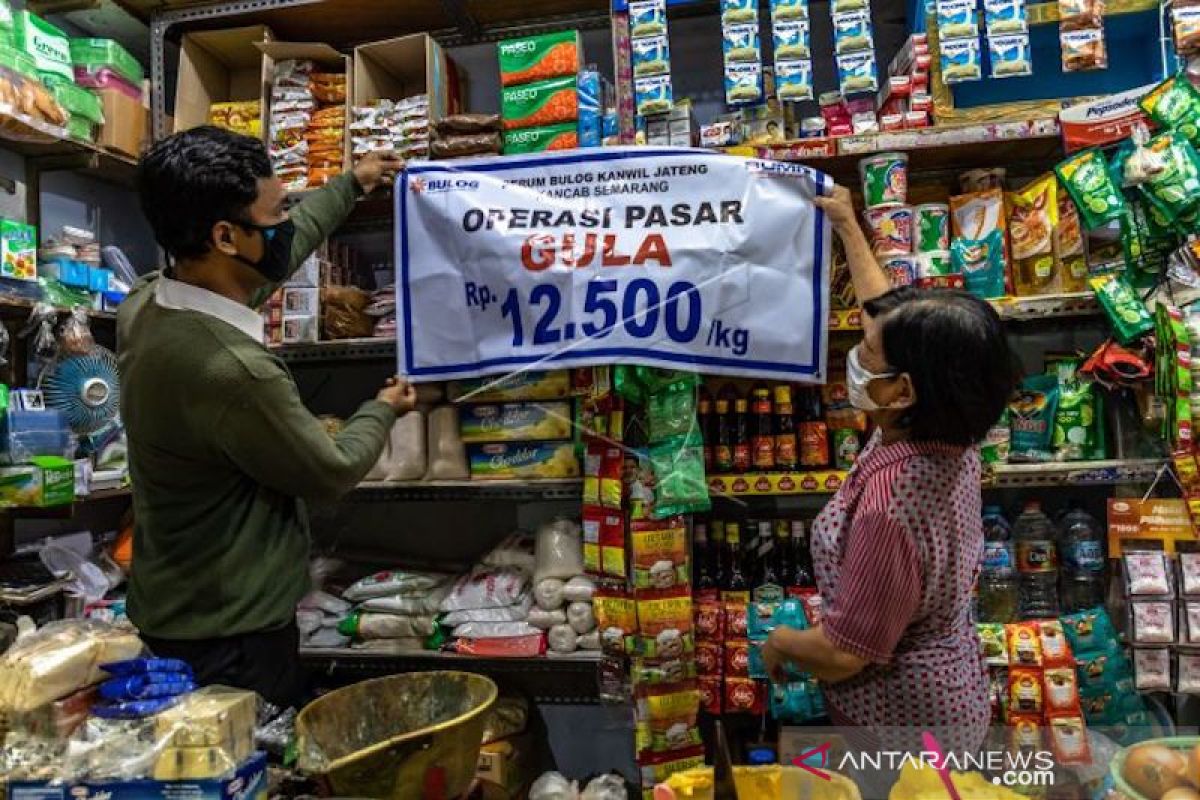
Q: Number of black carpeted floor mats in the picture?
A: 0